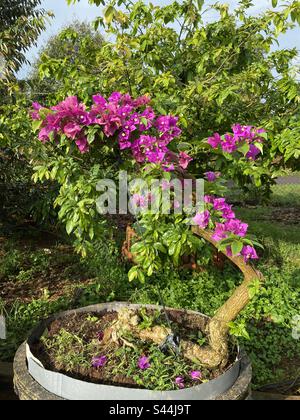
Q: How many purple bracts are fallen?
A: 4